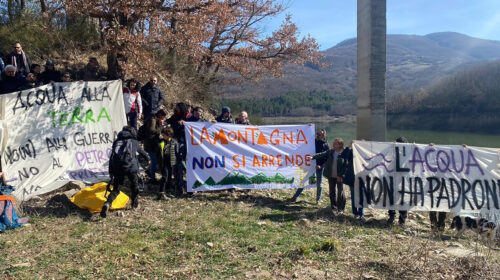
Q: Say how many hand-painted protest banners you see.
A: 3